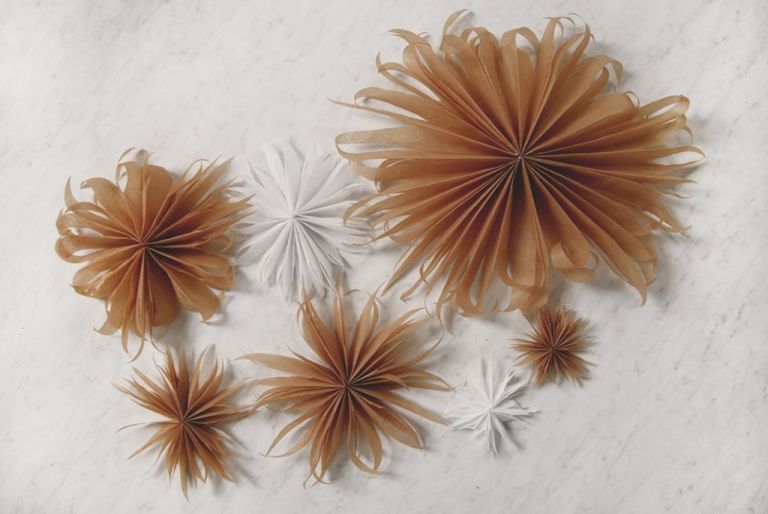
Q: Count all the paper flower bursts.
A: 7